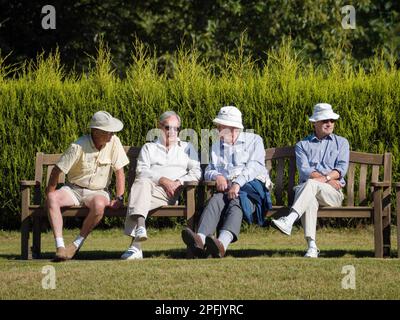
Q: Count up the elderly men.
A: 4